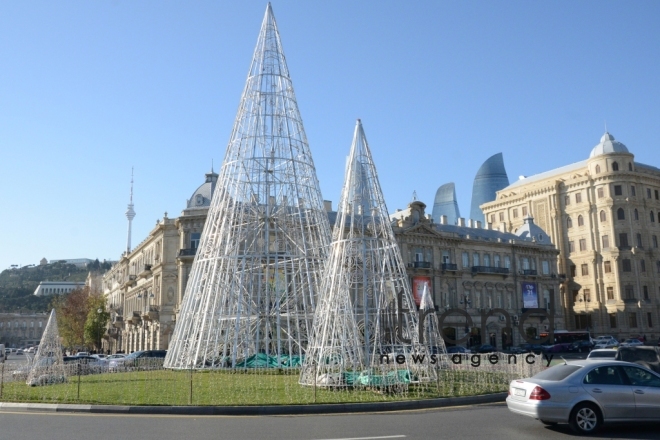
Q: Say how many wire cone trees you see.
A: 4